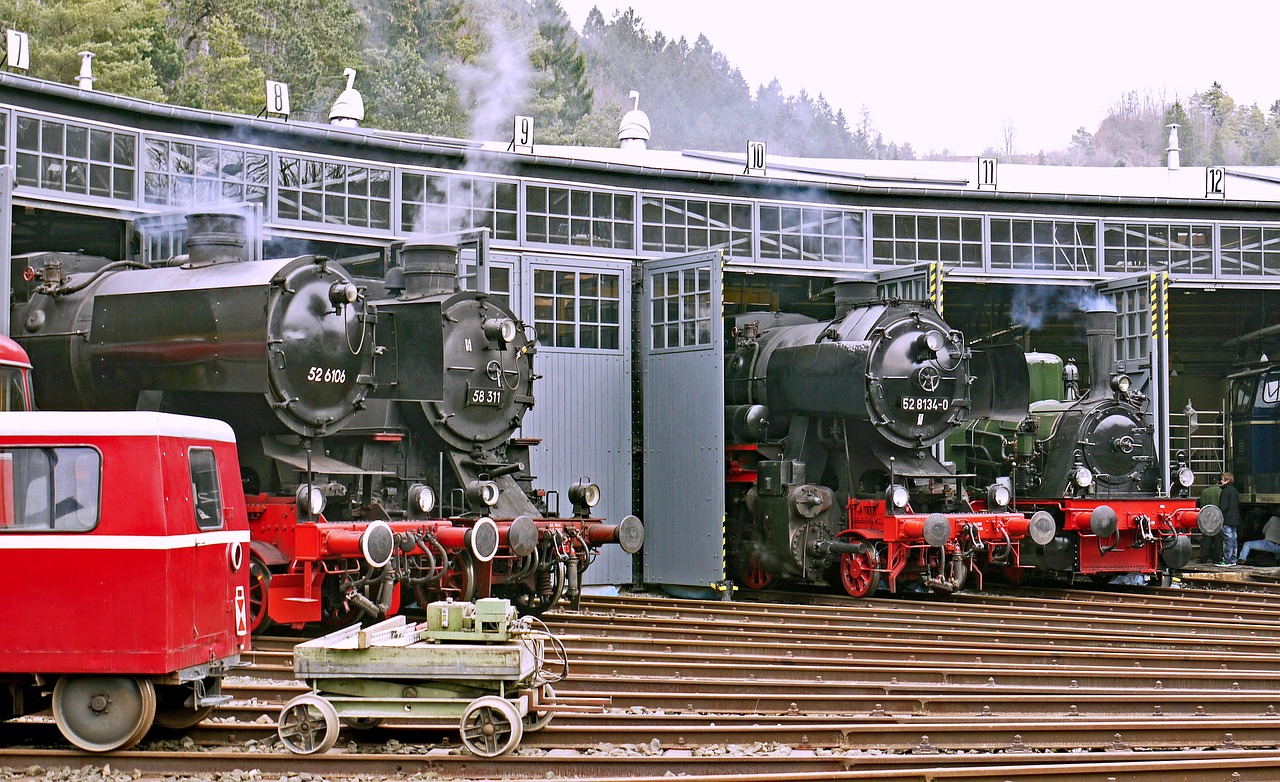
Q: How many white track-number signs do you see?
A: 6